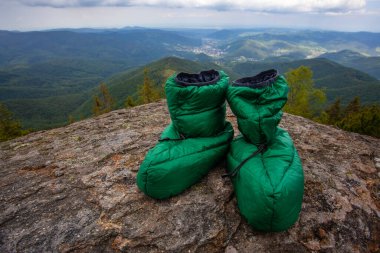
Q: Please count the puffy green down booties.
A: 2